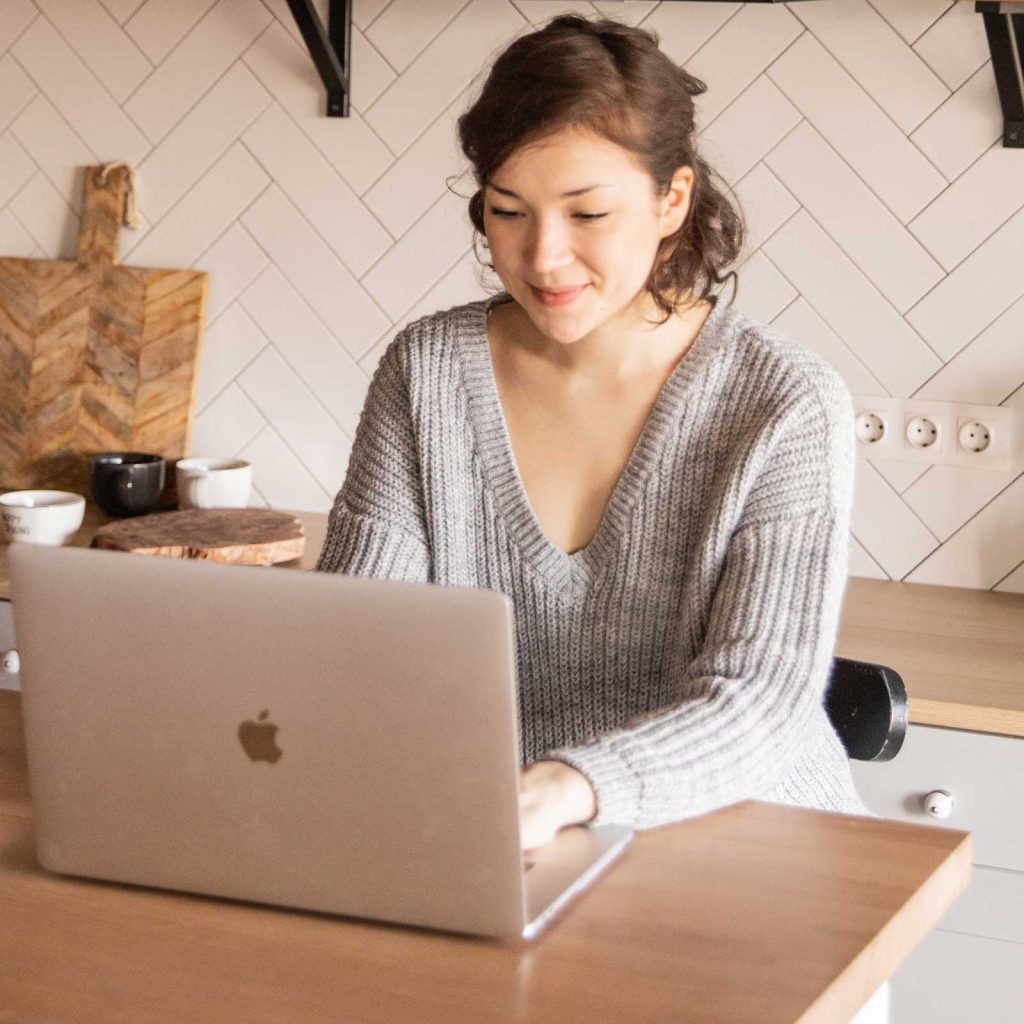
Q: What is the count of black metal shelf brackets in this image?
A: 2